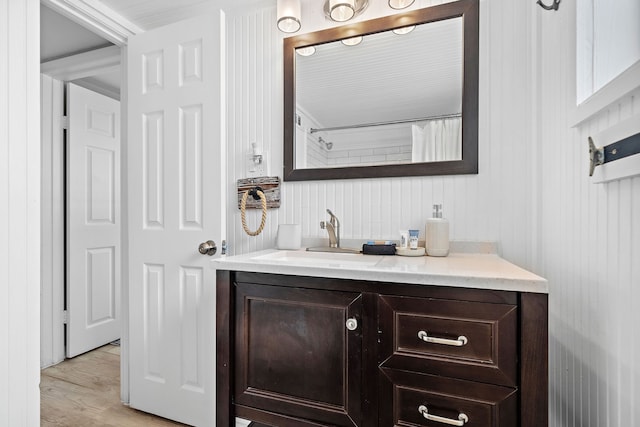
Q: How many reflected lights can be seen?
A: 3